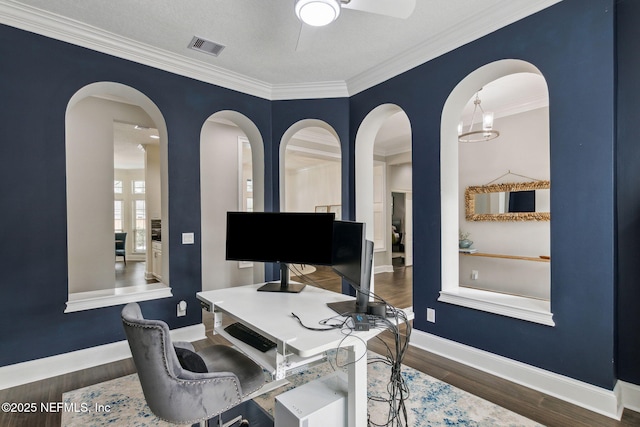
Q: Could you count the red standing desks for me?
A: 0